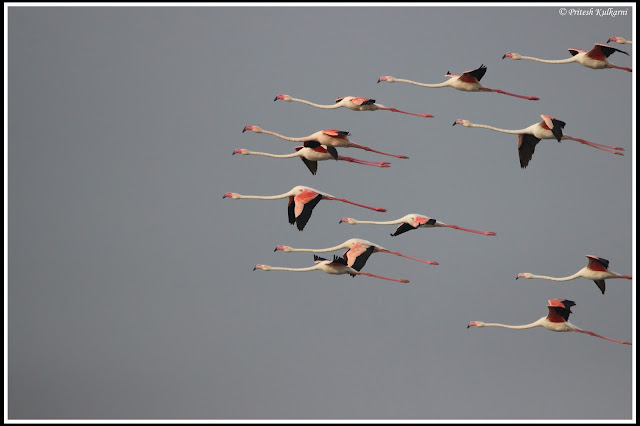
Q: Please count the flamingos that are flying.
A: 13